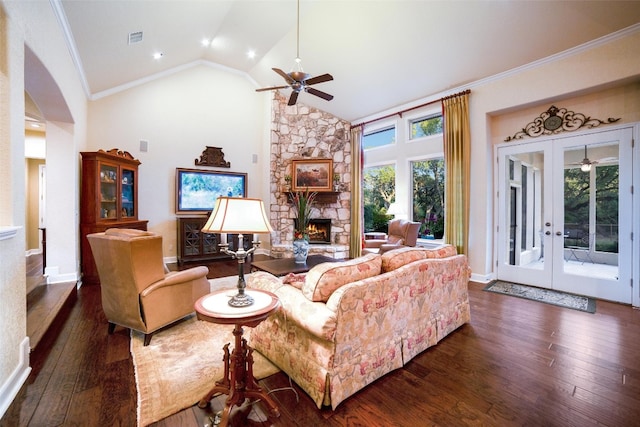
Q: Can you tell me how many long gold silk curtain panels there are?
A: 2